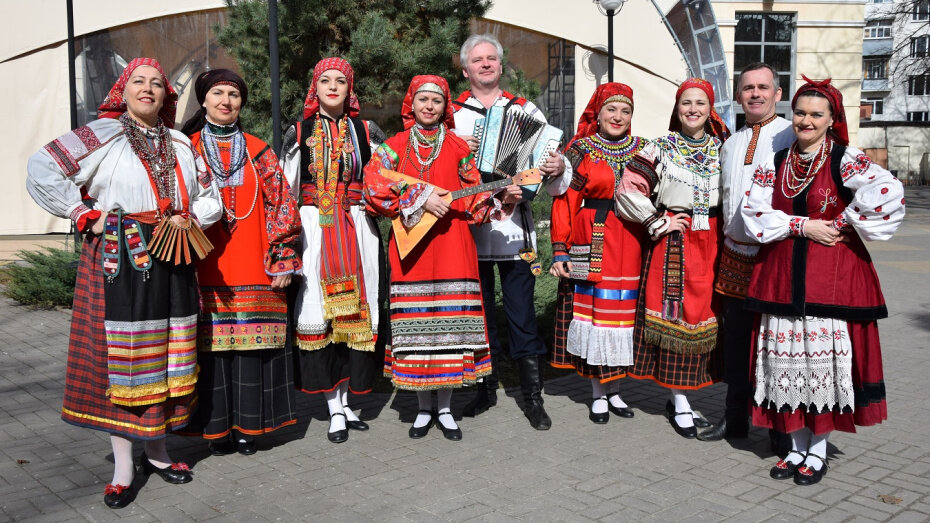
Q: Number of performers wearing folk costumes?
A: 9